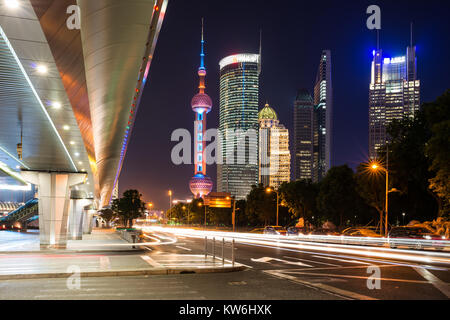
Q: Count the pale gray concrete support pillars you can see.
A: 3